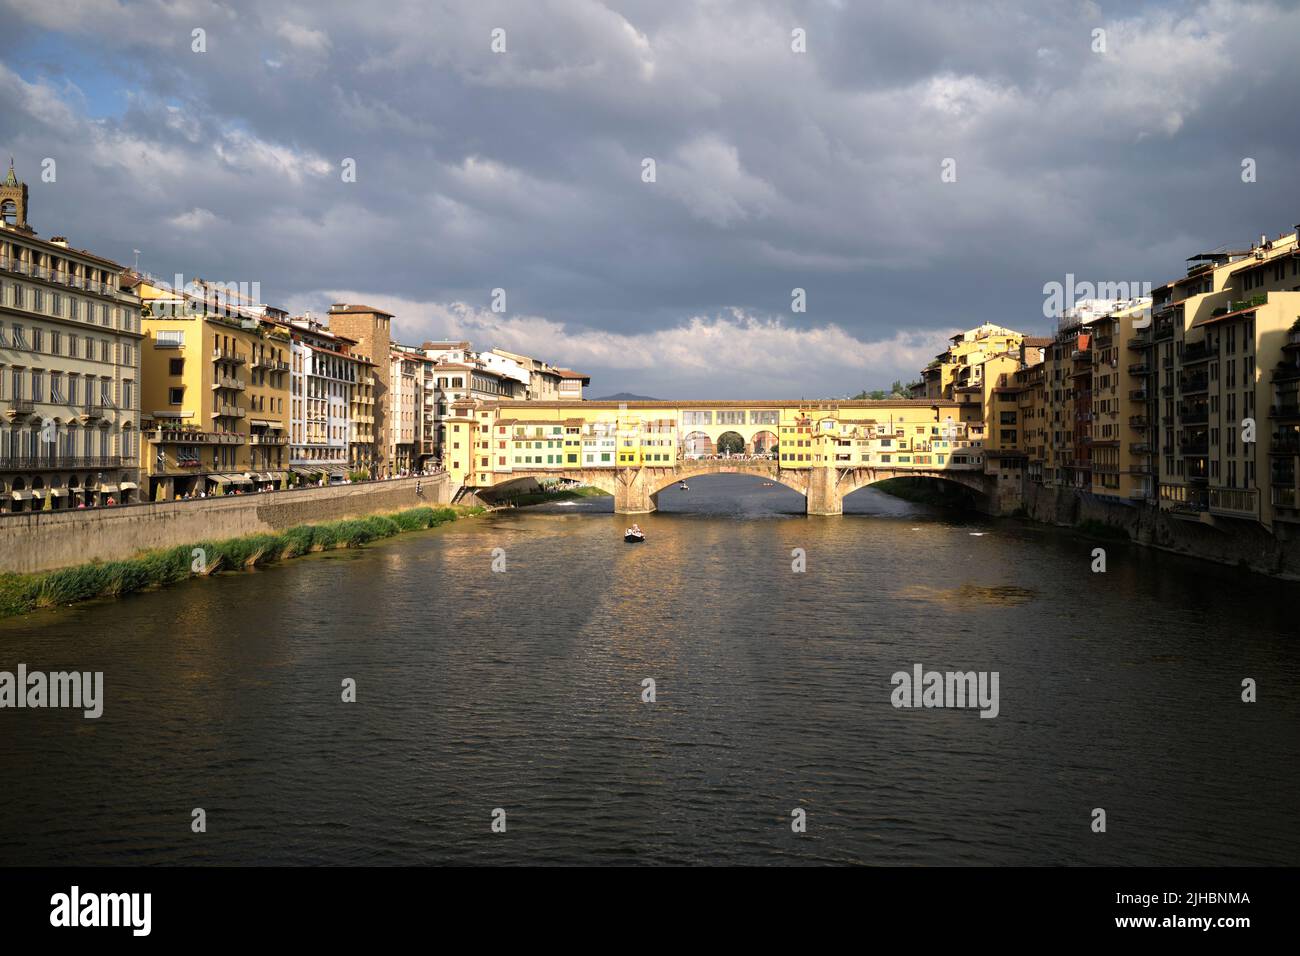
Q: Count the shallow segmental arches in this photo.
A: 3